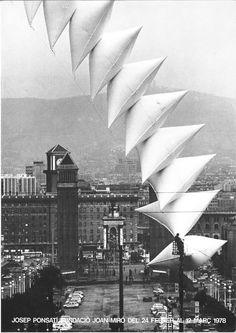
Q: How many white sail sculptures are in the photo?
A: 10